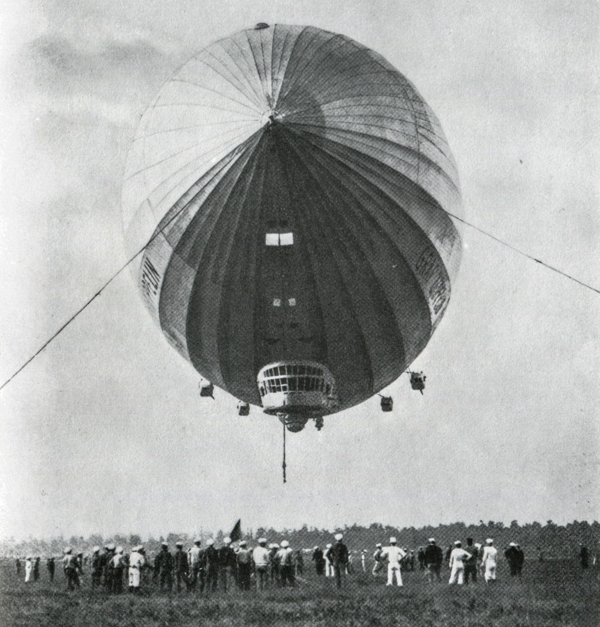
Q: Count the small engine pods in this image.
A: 4